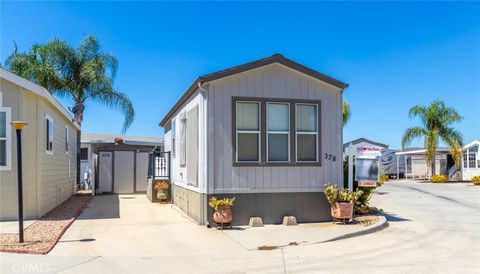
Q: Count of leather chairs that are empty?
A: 0